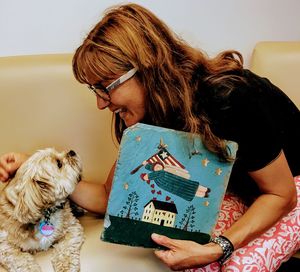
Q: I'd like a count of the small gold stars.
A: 5